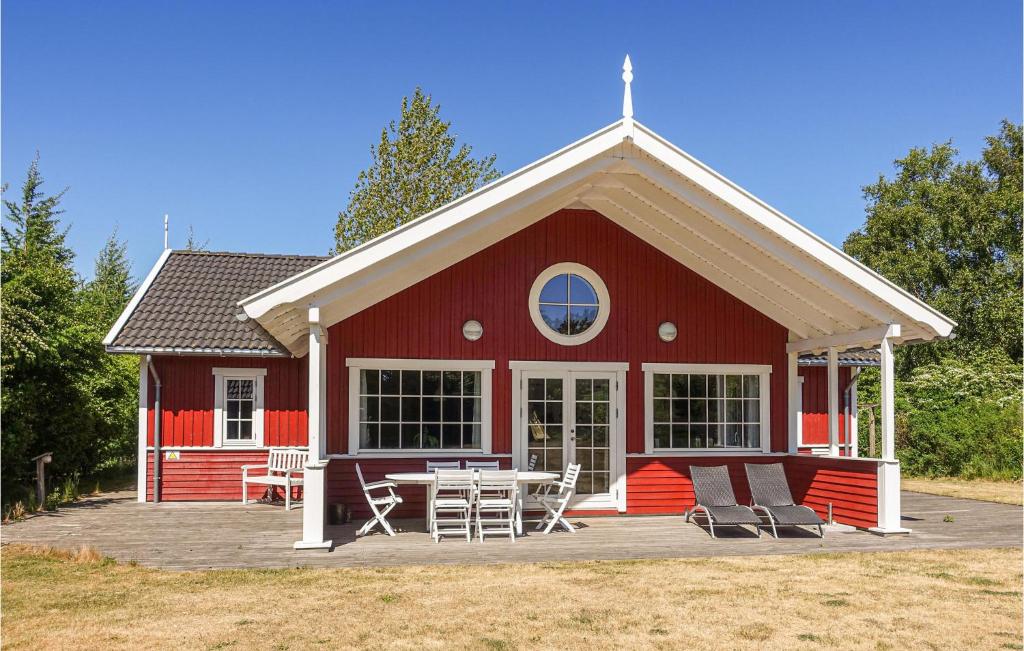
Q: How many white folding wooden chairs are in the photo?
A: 6